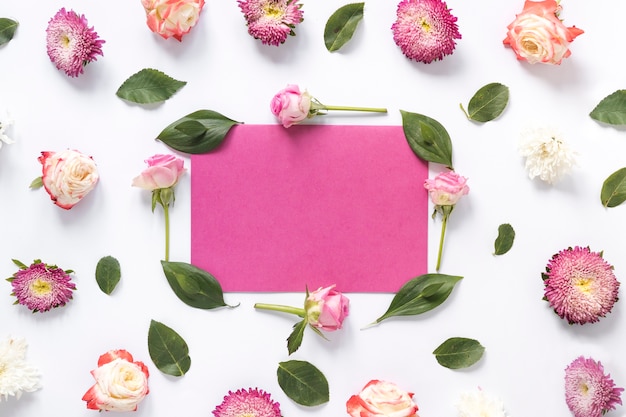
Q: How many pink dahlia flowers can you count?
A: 7